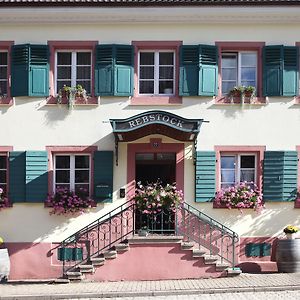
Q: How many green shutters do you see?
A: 14